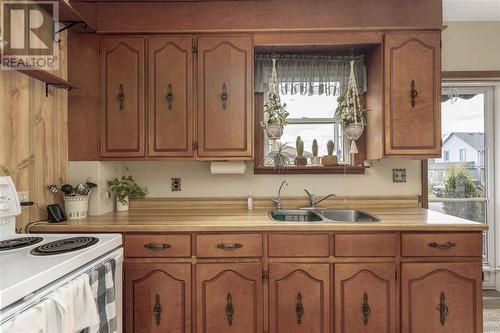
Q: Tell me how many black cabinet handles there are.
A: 12